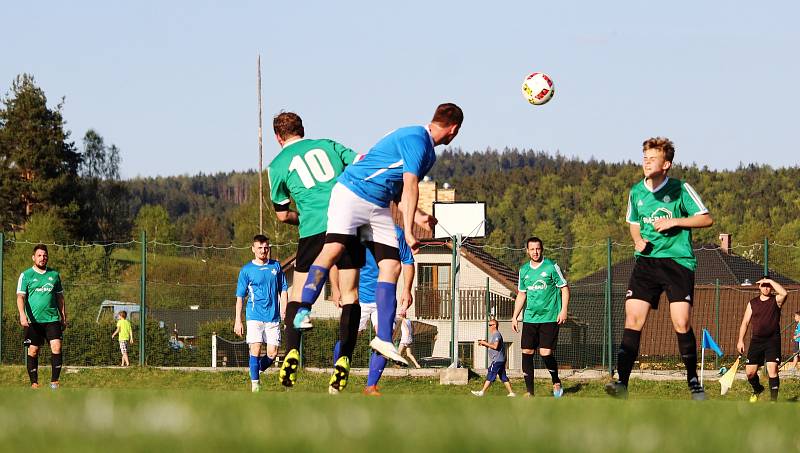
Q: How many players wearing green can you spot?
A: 4